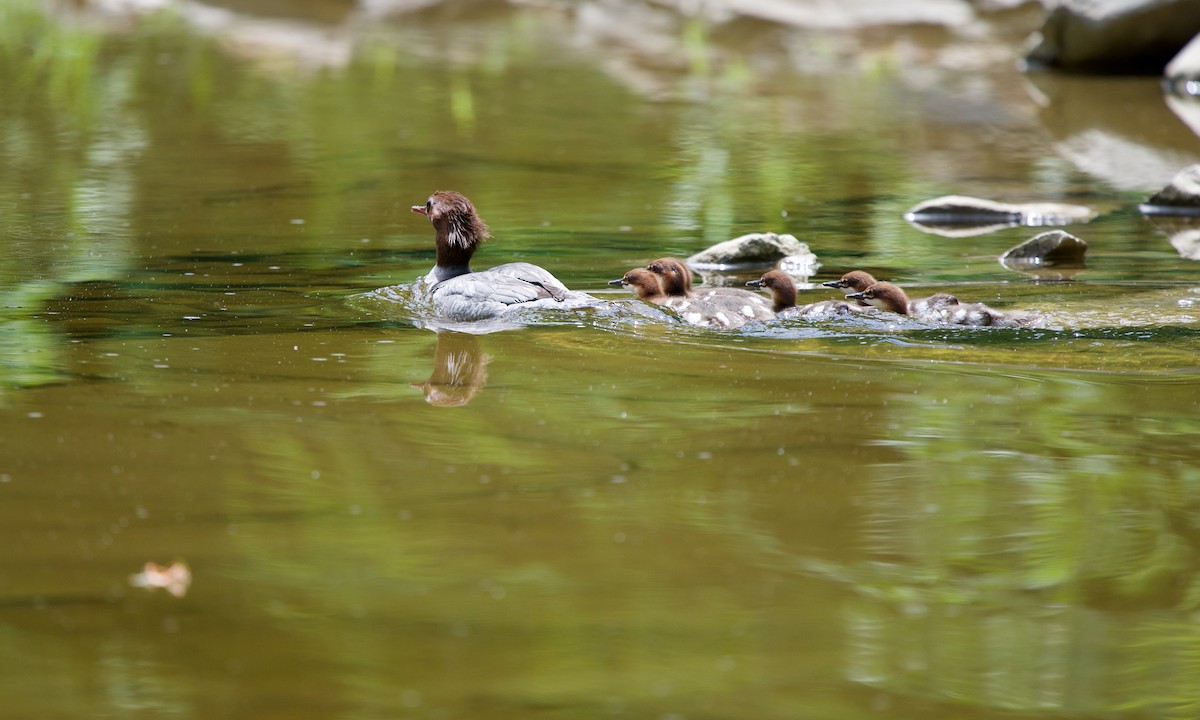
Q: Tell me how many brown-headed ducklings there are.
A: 5